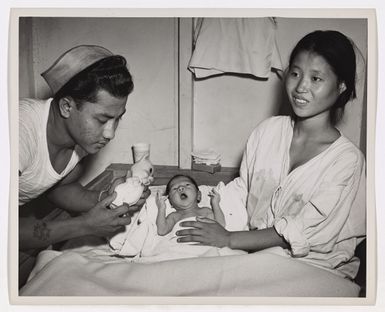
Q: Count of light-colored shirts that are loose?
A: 1